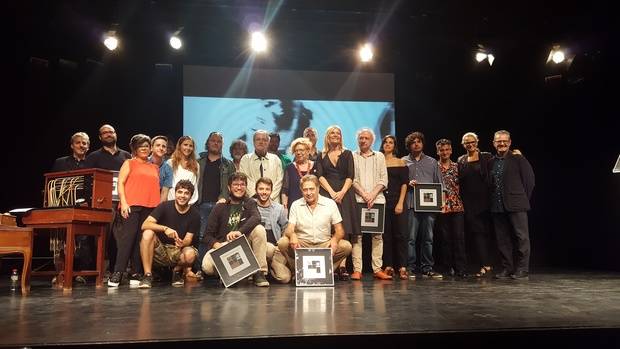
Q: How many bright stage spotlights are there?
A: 6